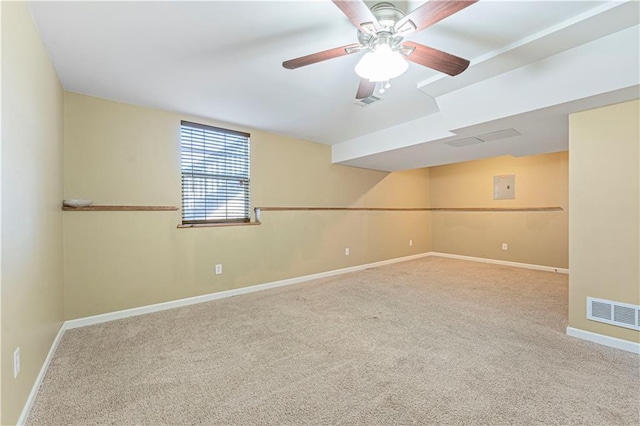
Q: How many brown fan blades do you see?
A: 5